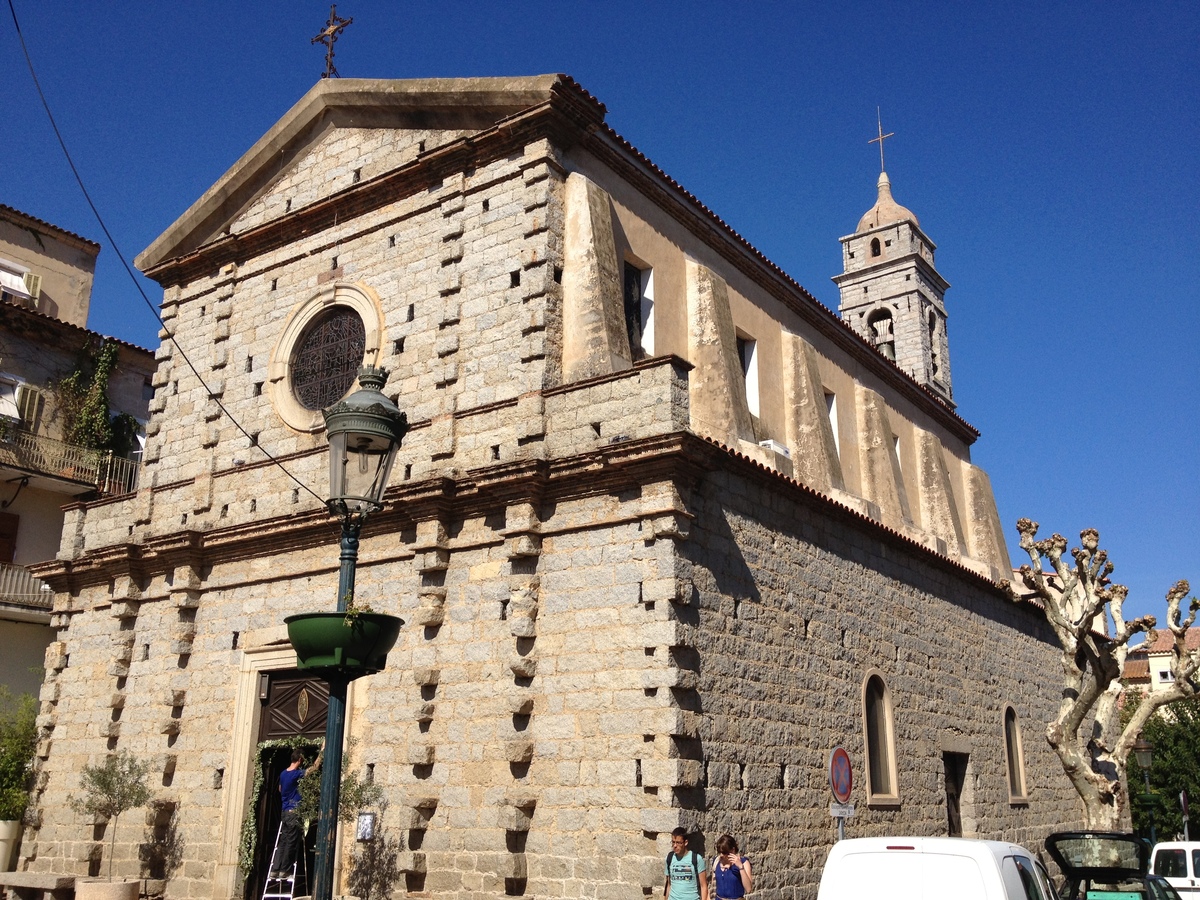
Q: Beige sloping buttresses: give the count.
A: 6